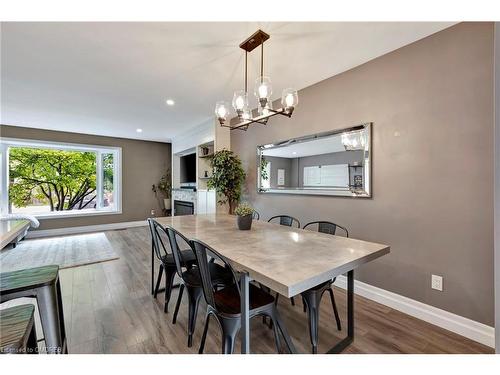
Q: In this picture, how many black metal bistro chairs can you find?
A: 6